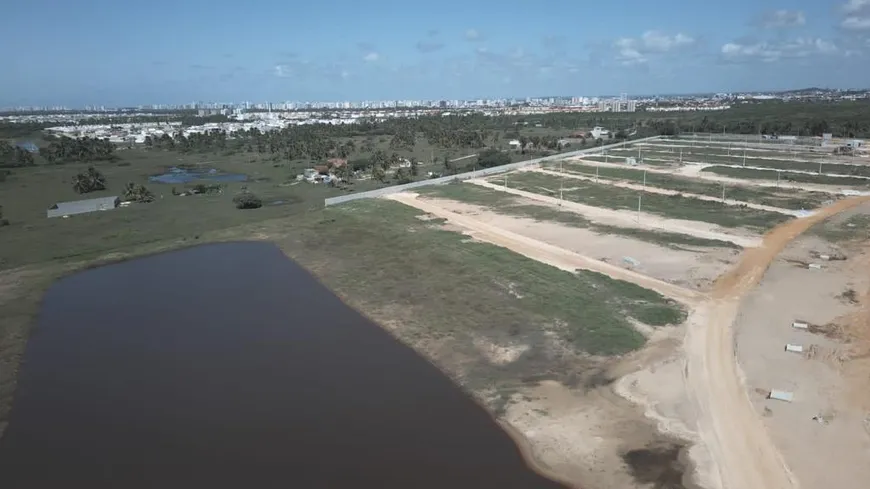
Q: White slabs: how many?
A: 5